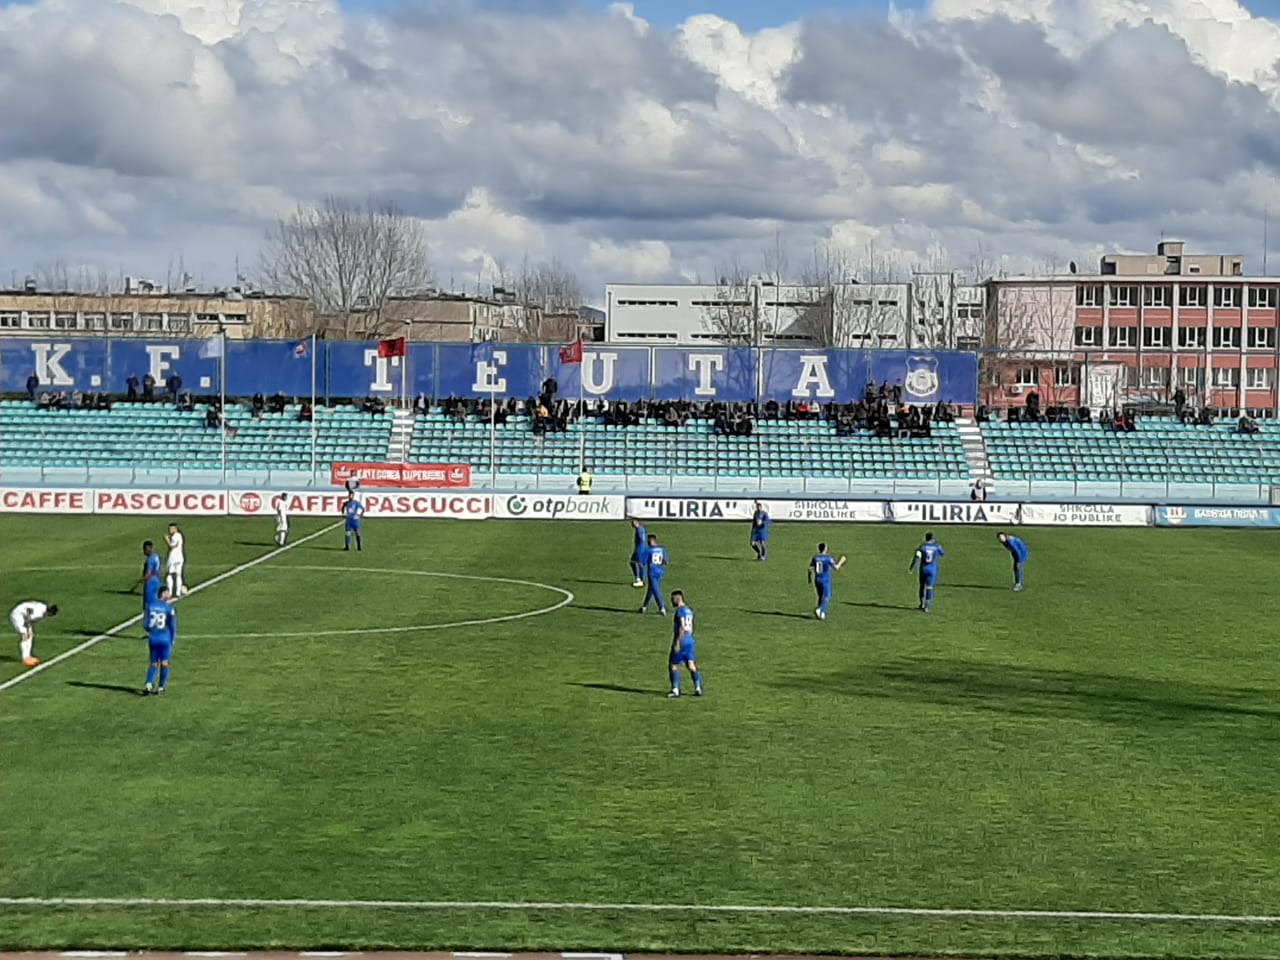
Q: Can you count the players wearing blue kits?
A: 10